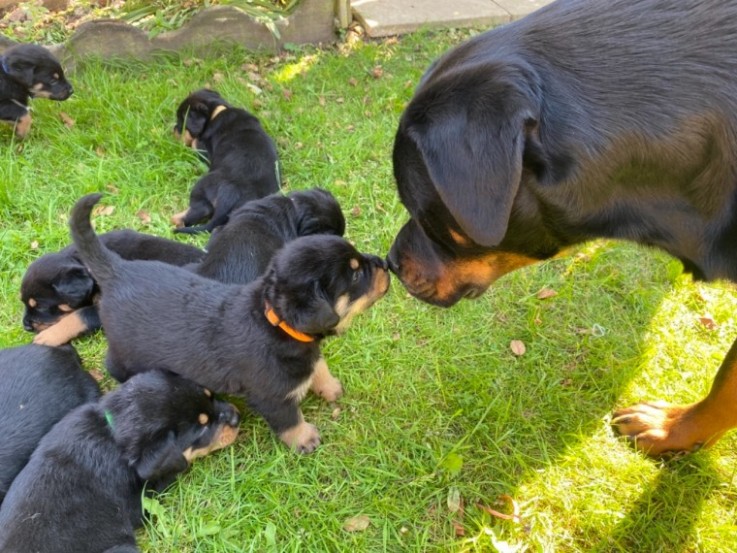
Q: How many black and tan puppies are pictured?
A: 7